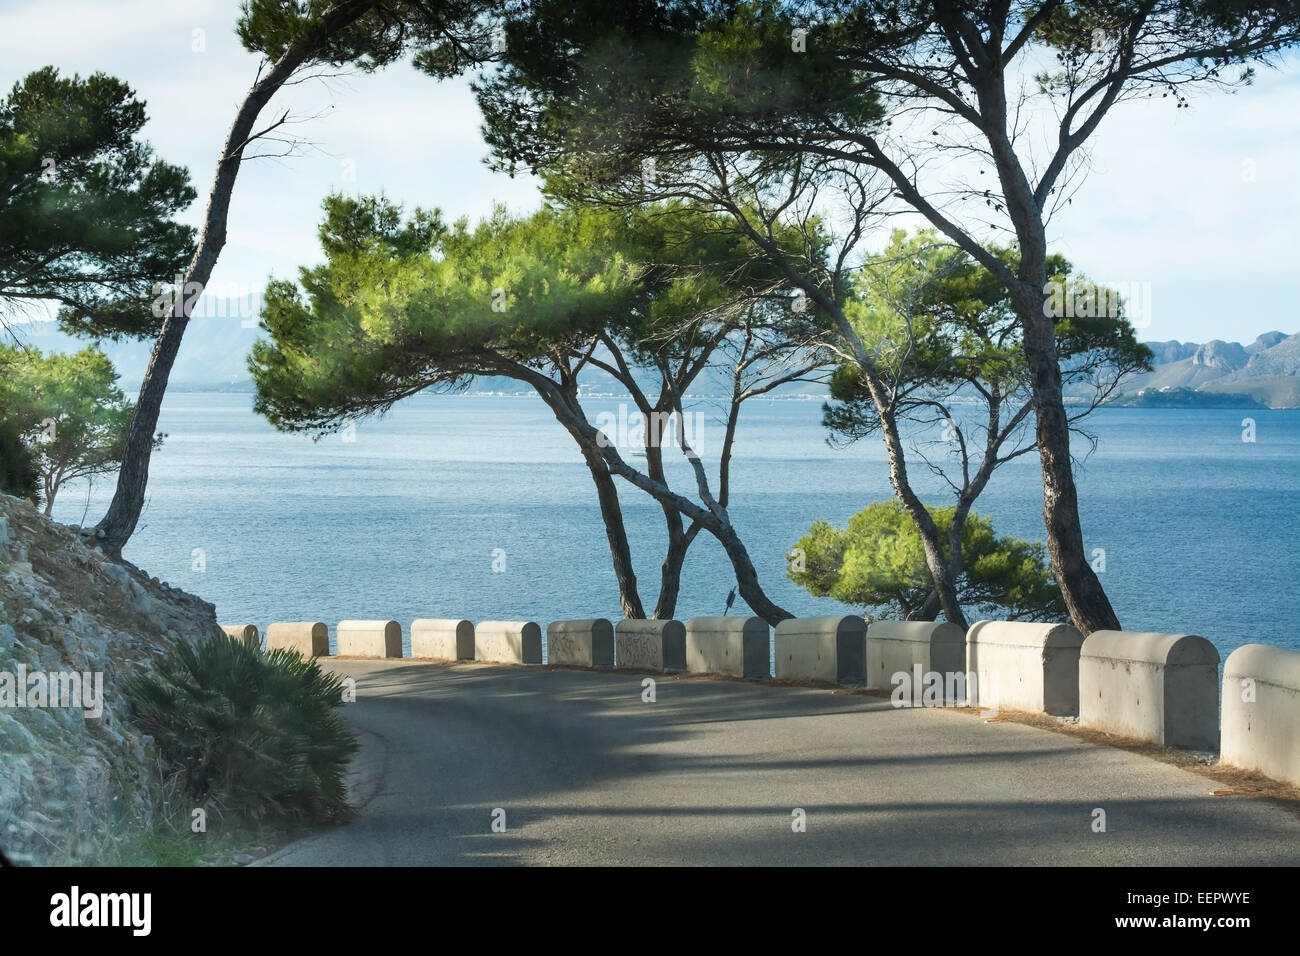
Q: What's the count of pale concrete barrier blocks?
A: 13